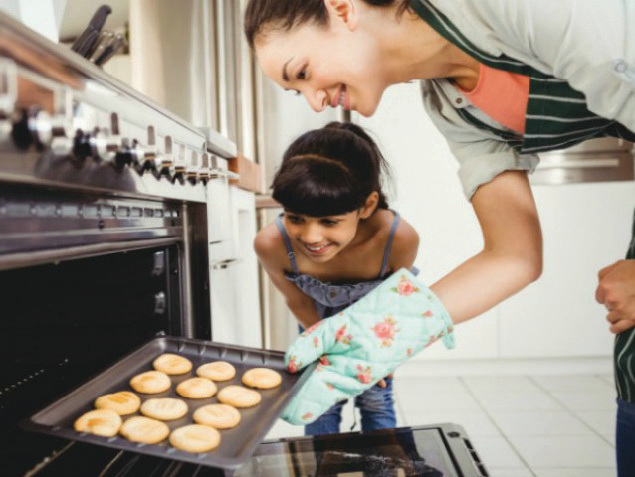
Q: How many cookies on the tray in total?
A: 12